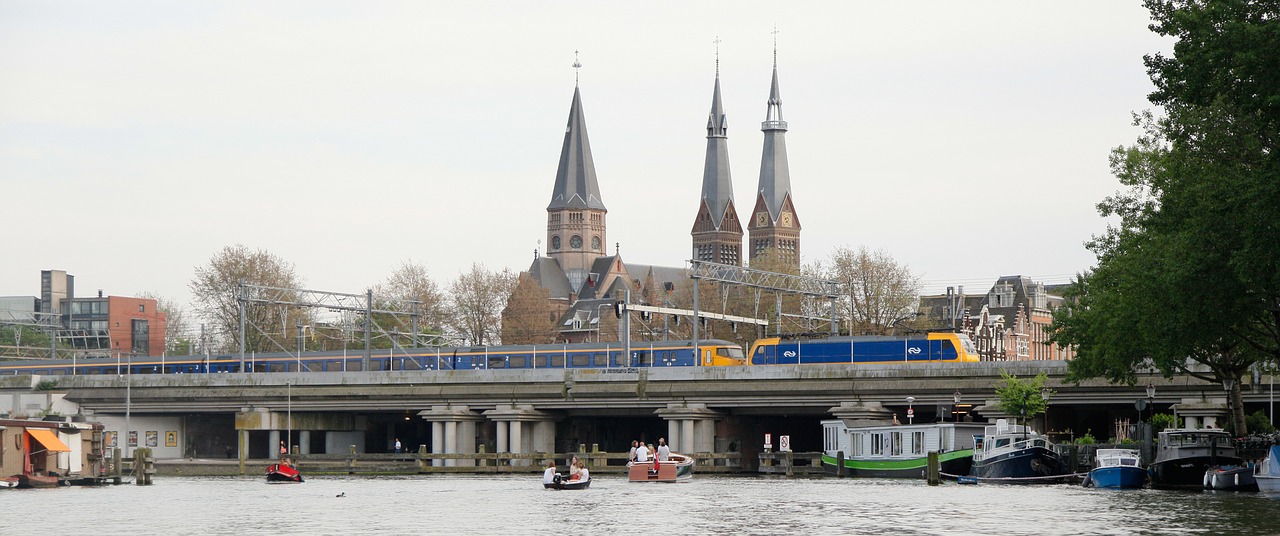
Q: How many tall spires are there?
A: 3